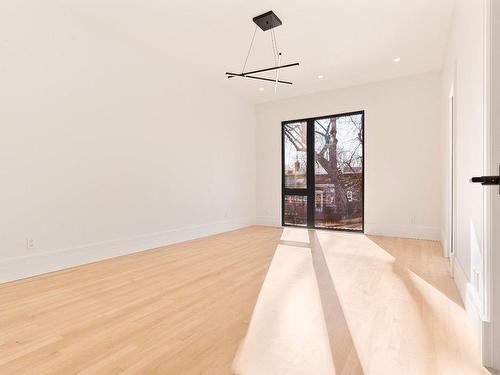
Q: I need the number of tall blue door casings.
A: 0